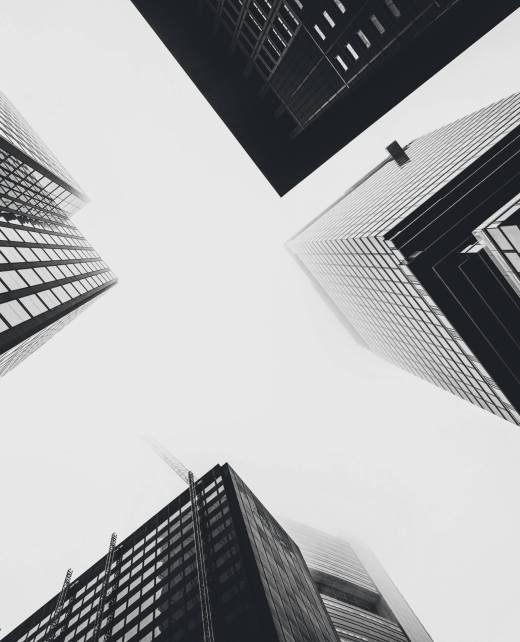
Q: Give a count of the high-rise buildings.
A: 5